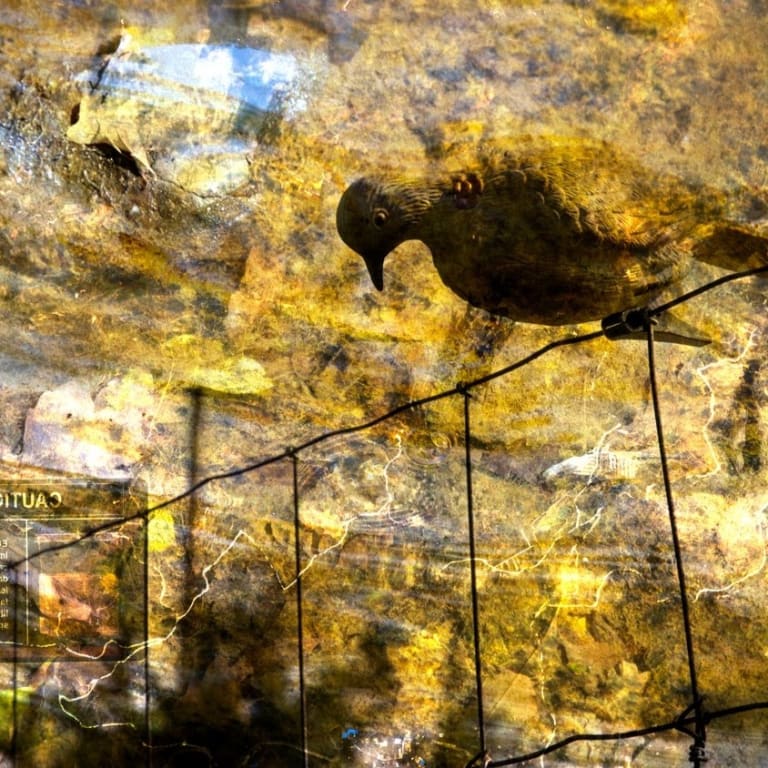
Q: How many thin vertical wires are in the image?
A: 5